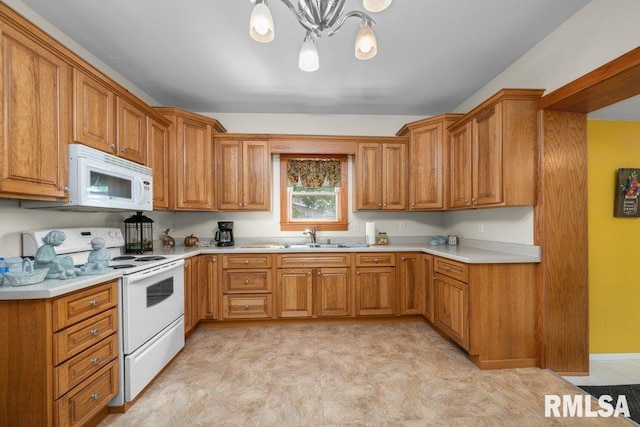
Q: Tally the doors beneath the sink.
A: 2